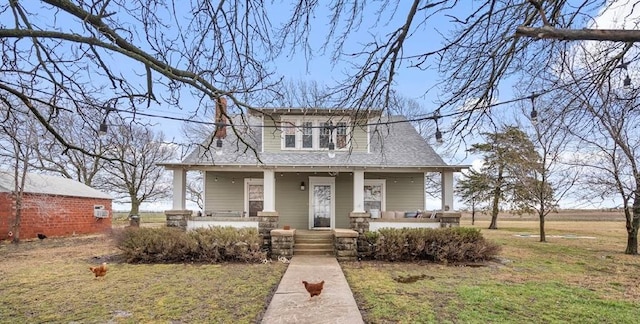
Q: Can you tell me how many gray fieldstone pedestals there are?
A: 6